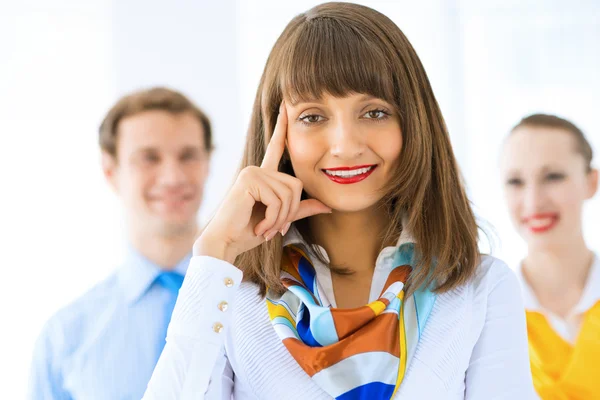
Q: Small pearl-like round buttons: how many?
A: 3